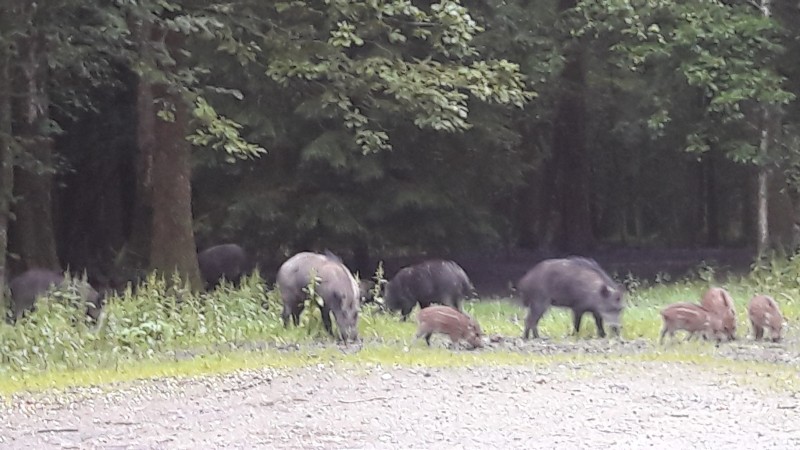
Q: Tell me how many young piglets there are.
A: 4